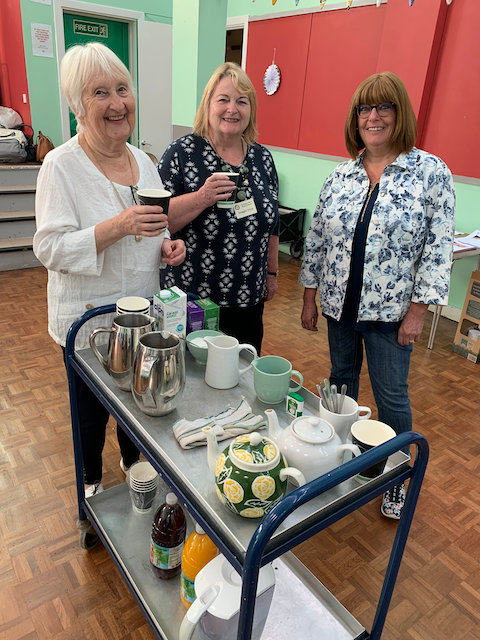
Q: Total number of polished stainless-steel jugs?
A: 2